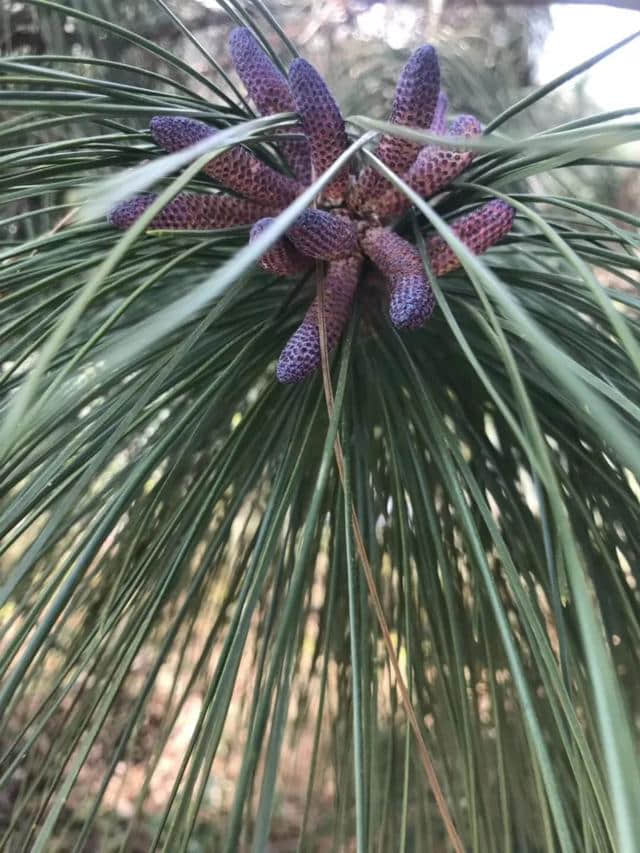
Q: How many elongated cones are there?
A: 12